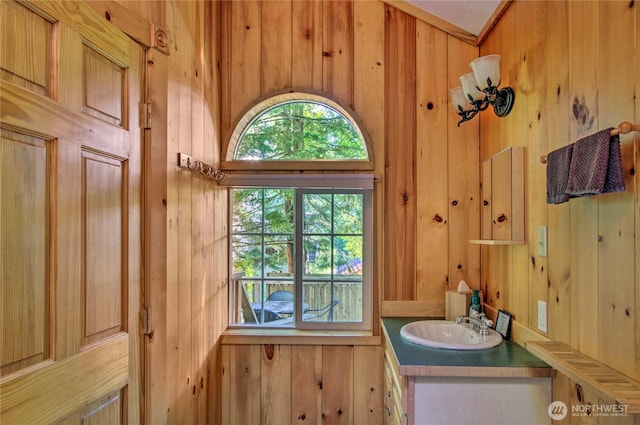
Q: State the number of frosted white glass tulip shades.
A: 3